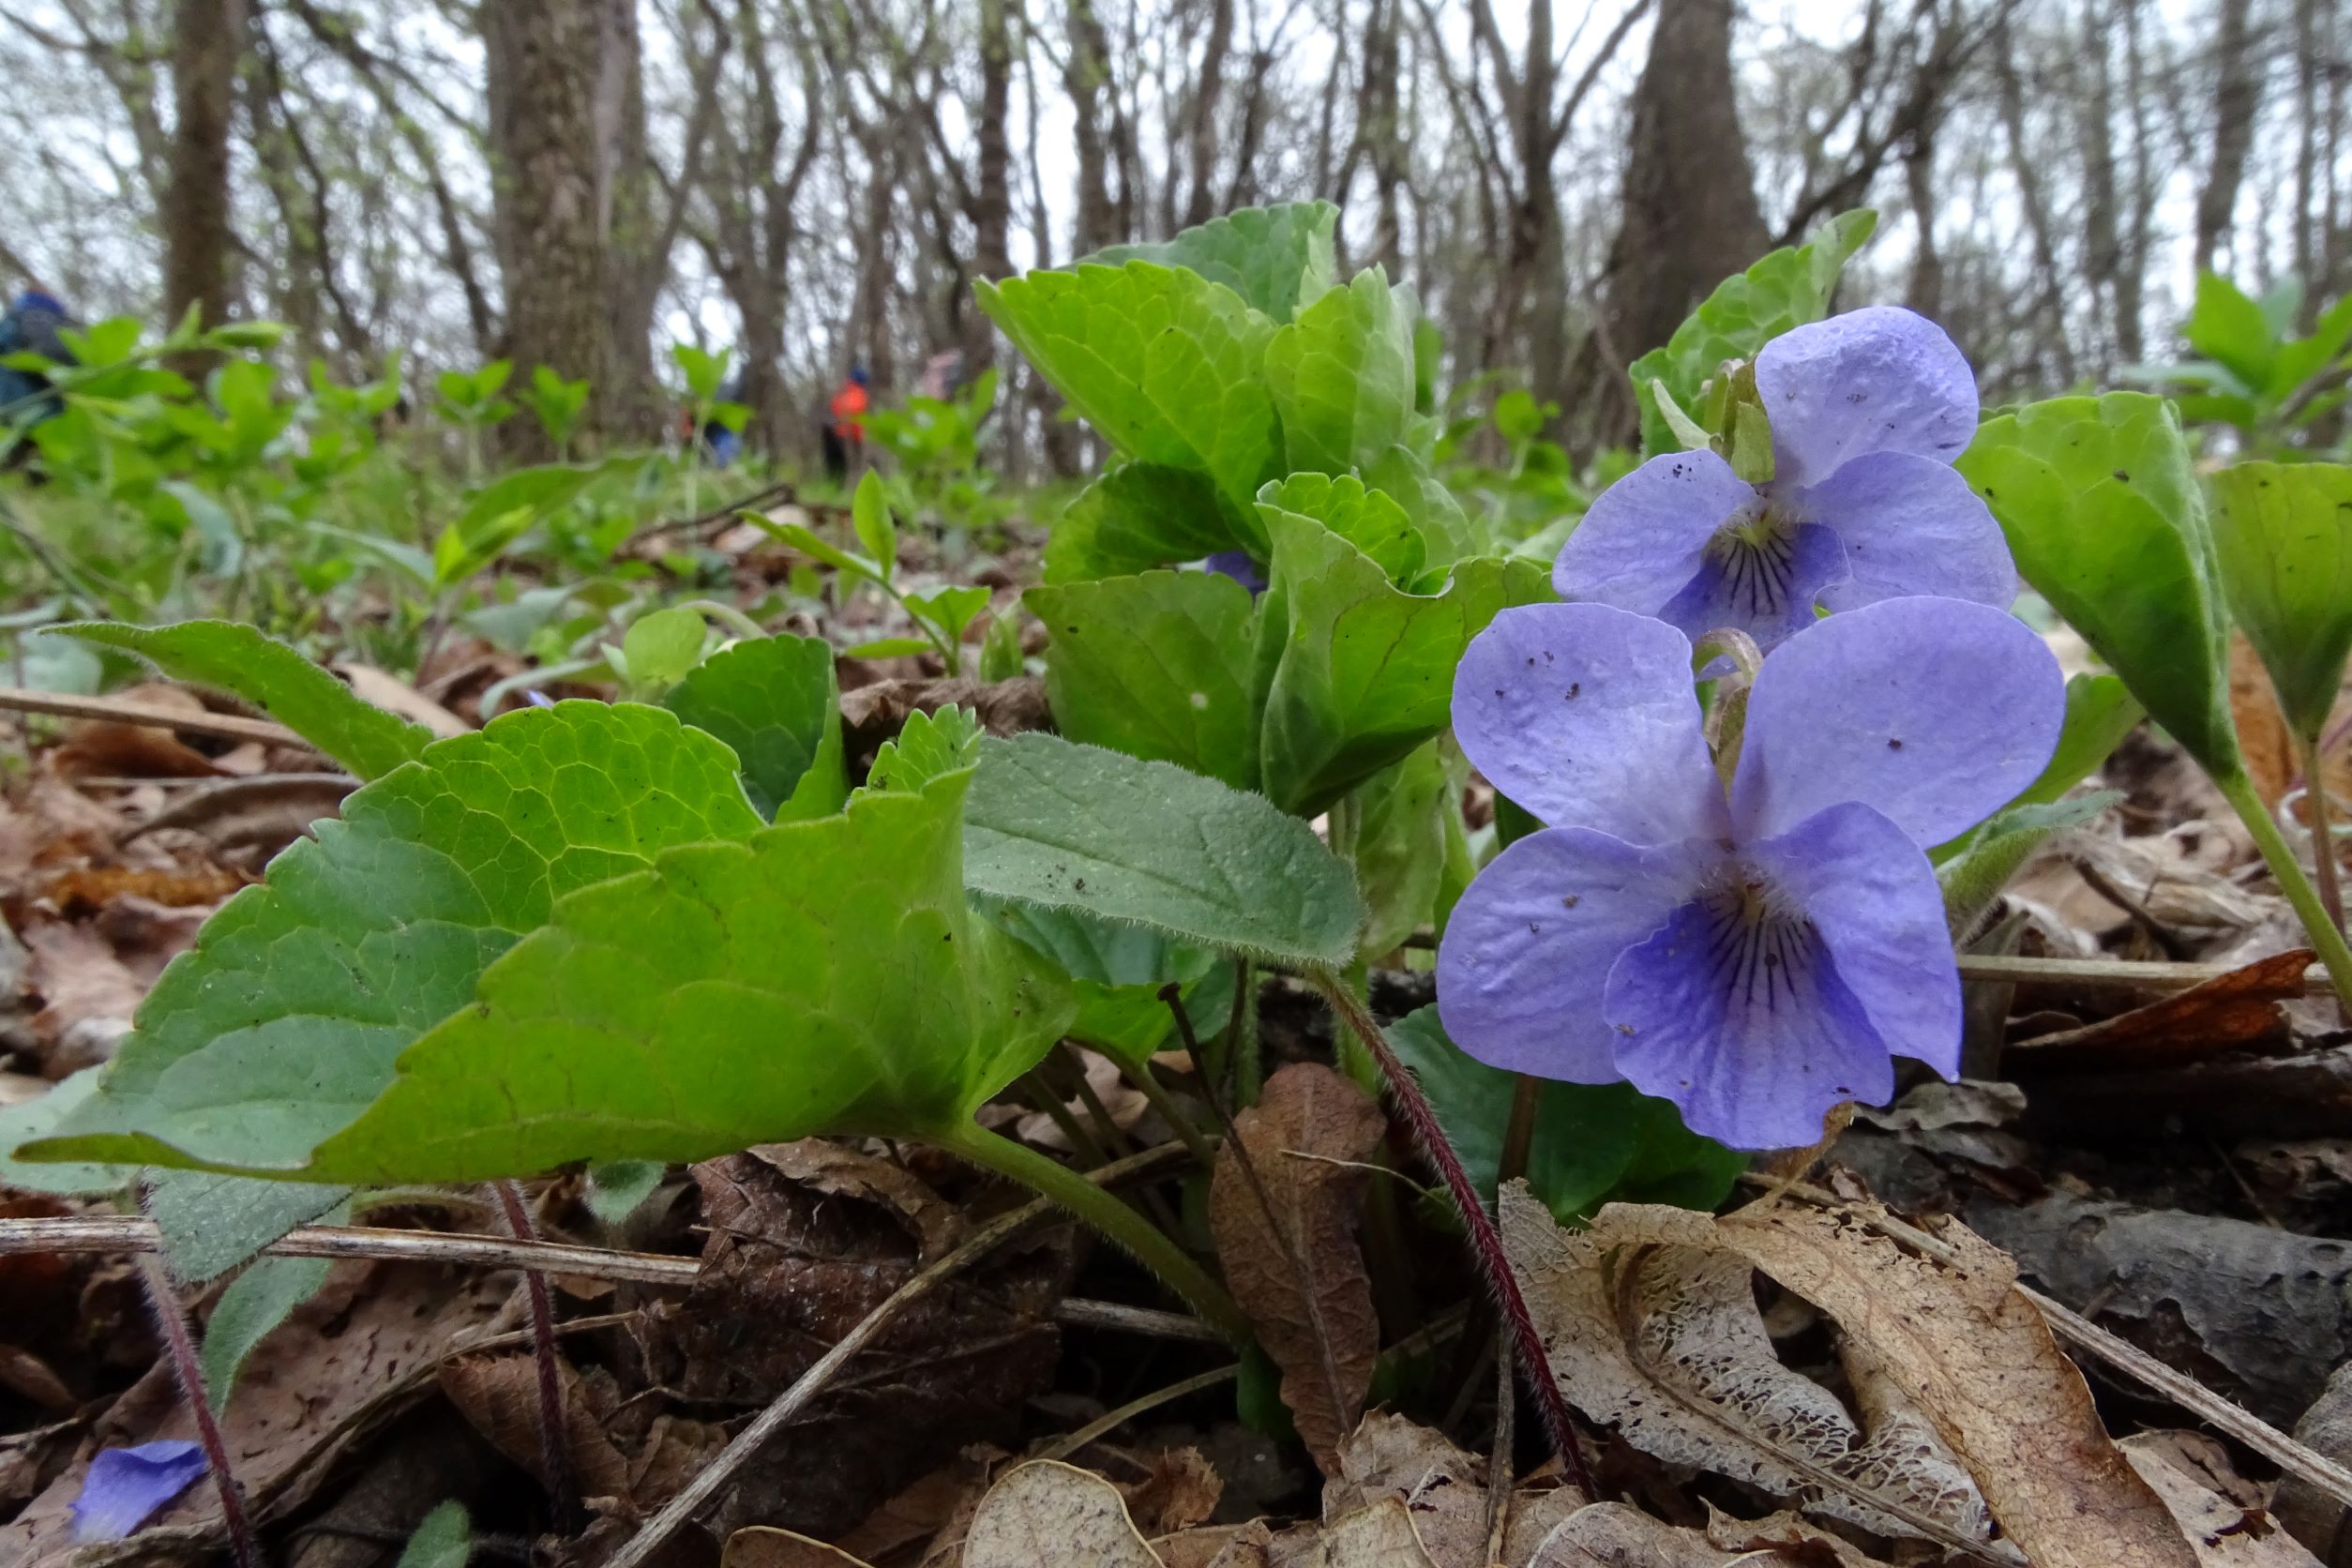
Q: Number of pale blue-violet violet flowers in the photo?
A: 2